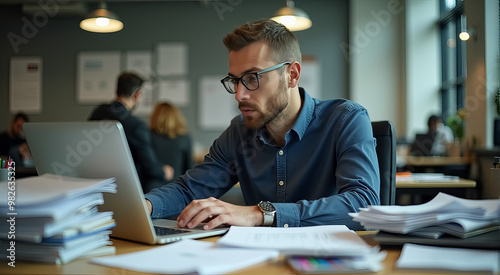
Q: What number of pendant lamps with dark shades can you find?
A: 2